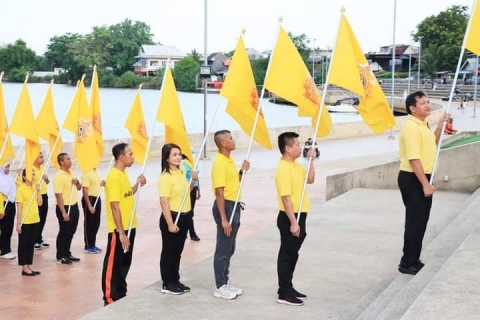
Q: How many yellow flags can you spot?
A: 11